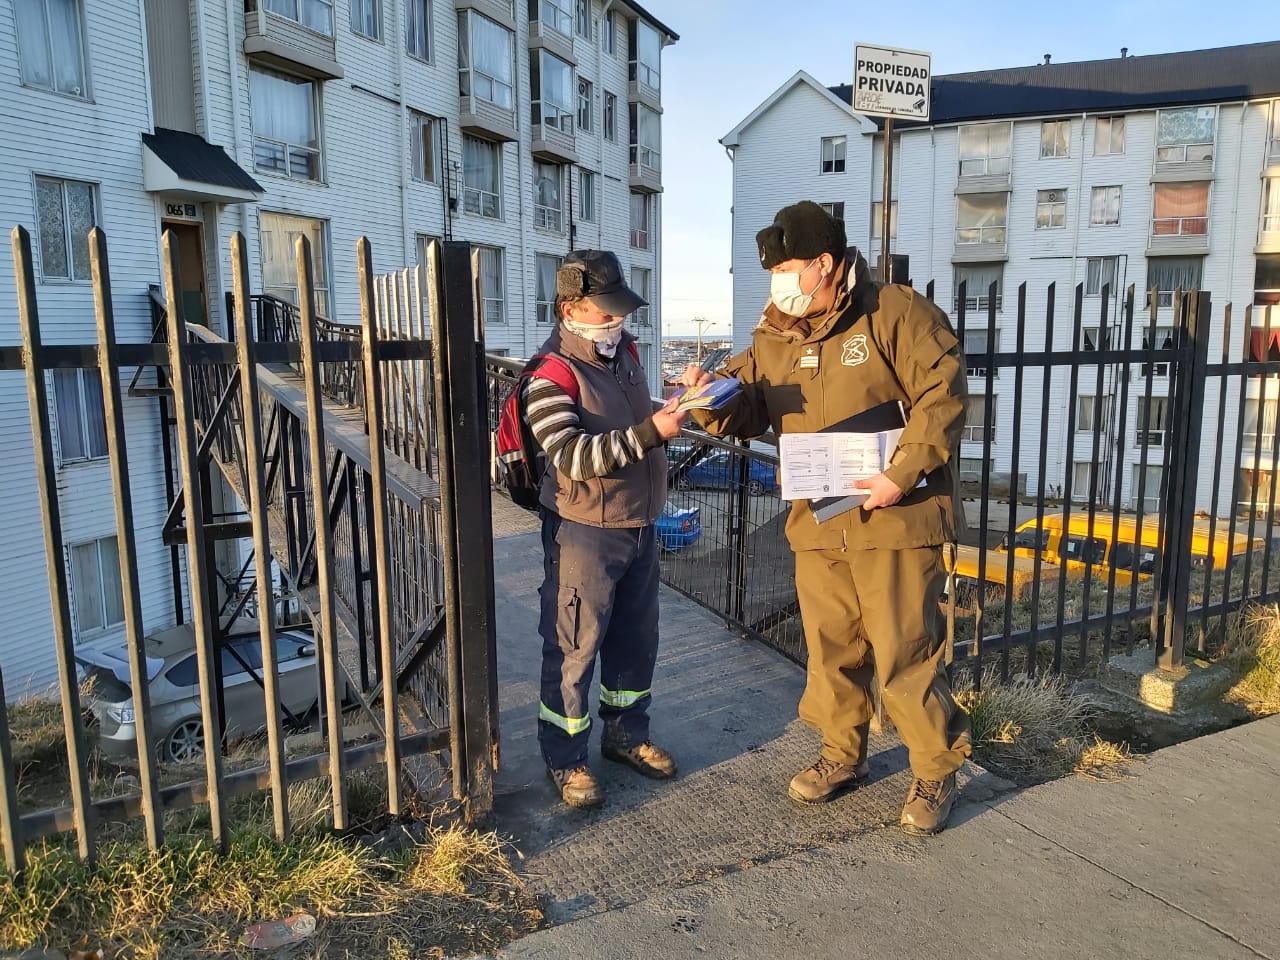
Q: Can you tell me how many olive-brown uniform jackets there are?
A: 1